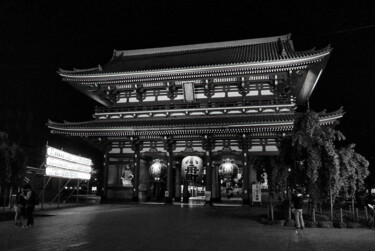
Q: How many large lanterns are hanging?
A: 3